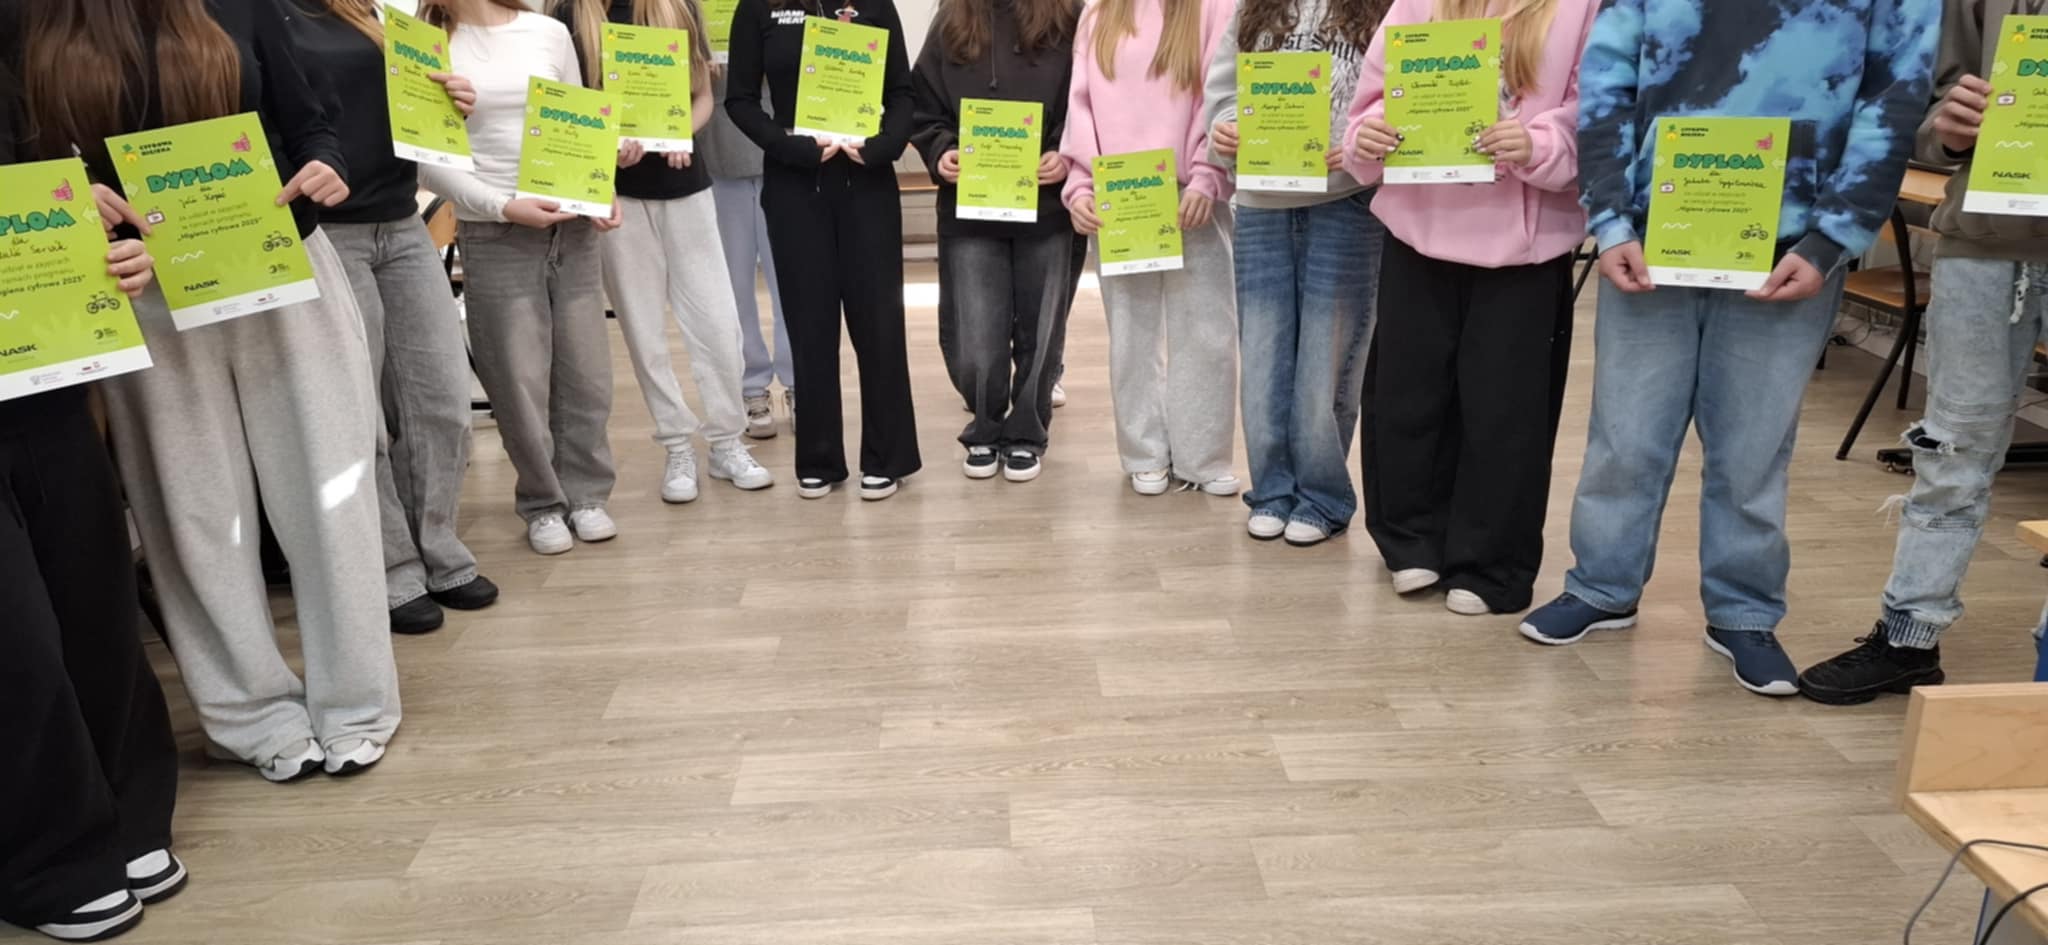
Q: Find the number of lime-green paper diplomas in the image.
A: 13